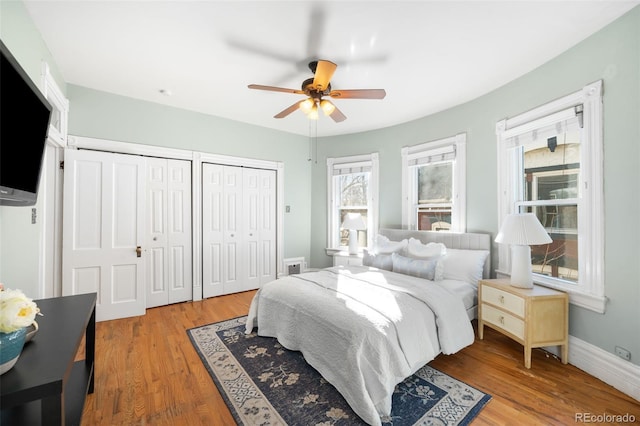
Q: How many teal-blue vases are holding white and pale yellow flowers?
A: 1